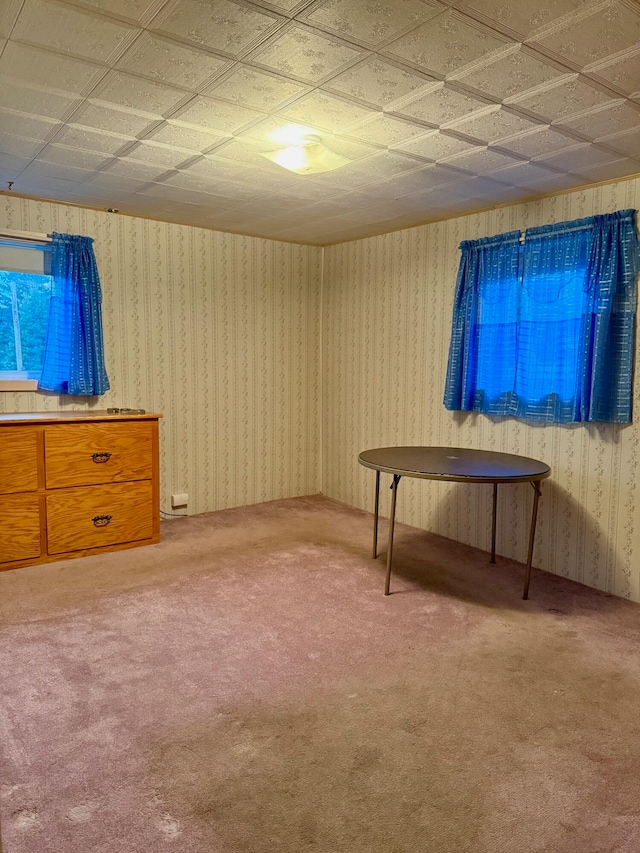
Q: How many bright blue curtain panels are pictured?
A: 3